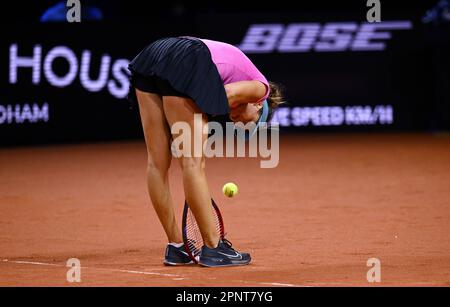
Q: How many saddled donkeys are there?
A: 0